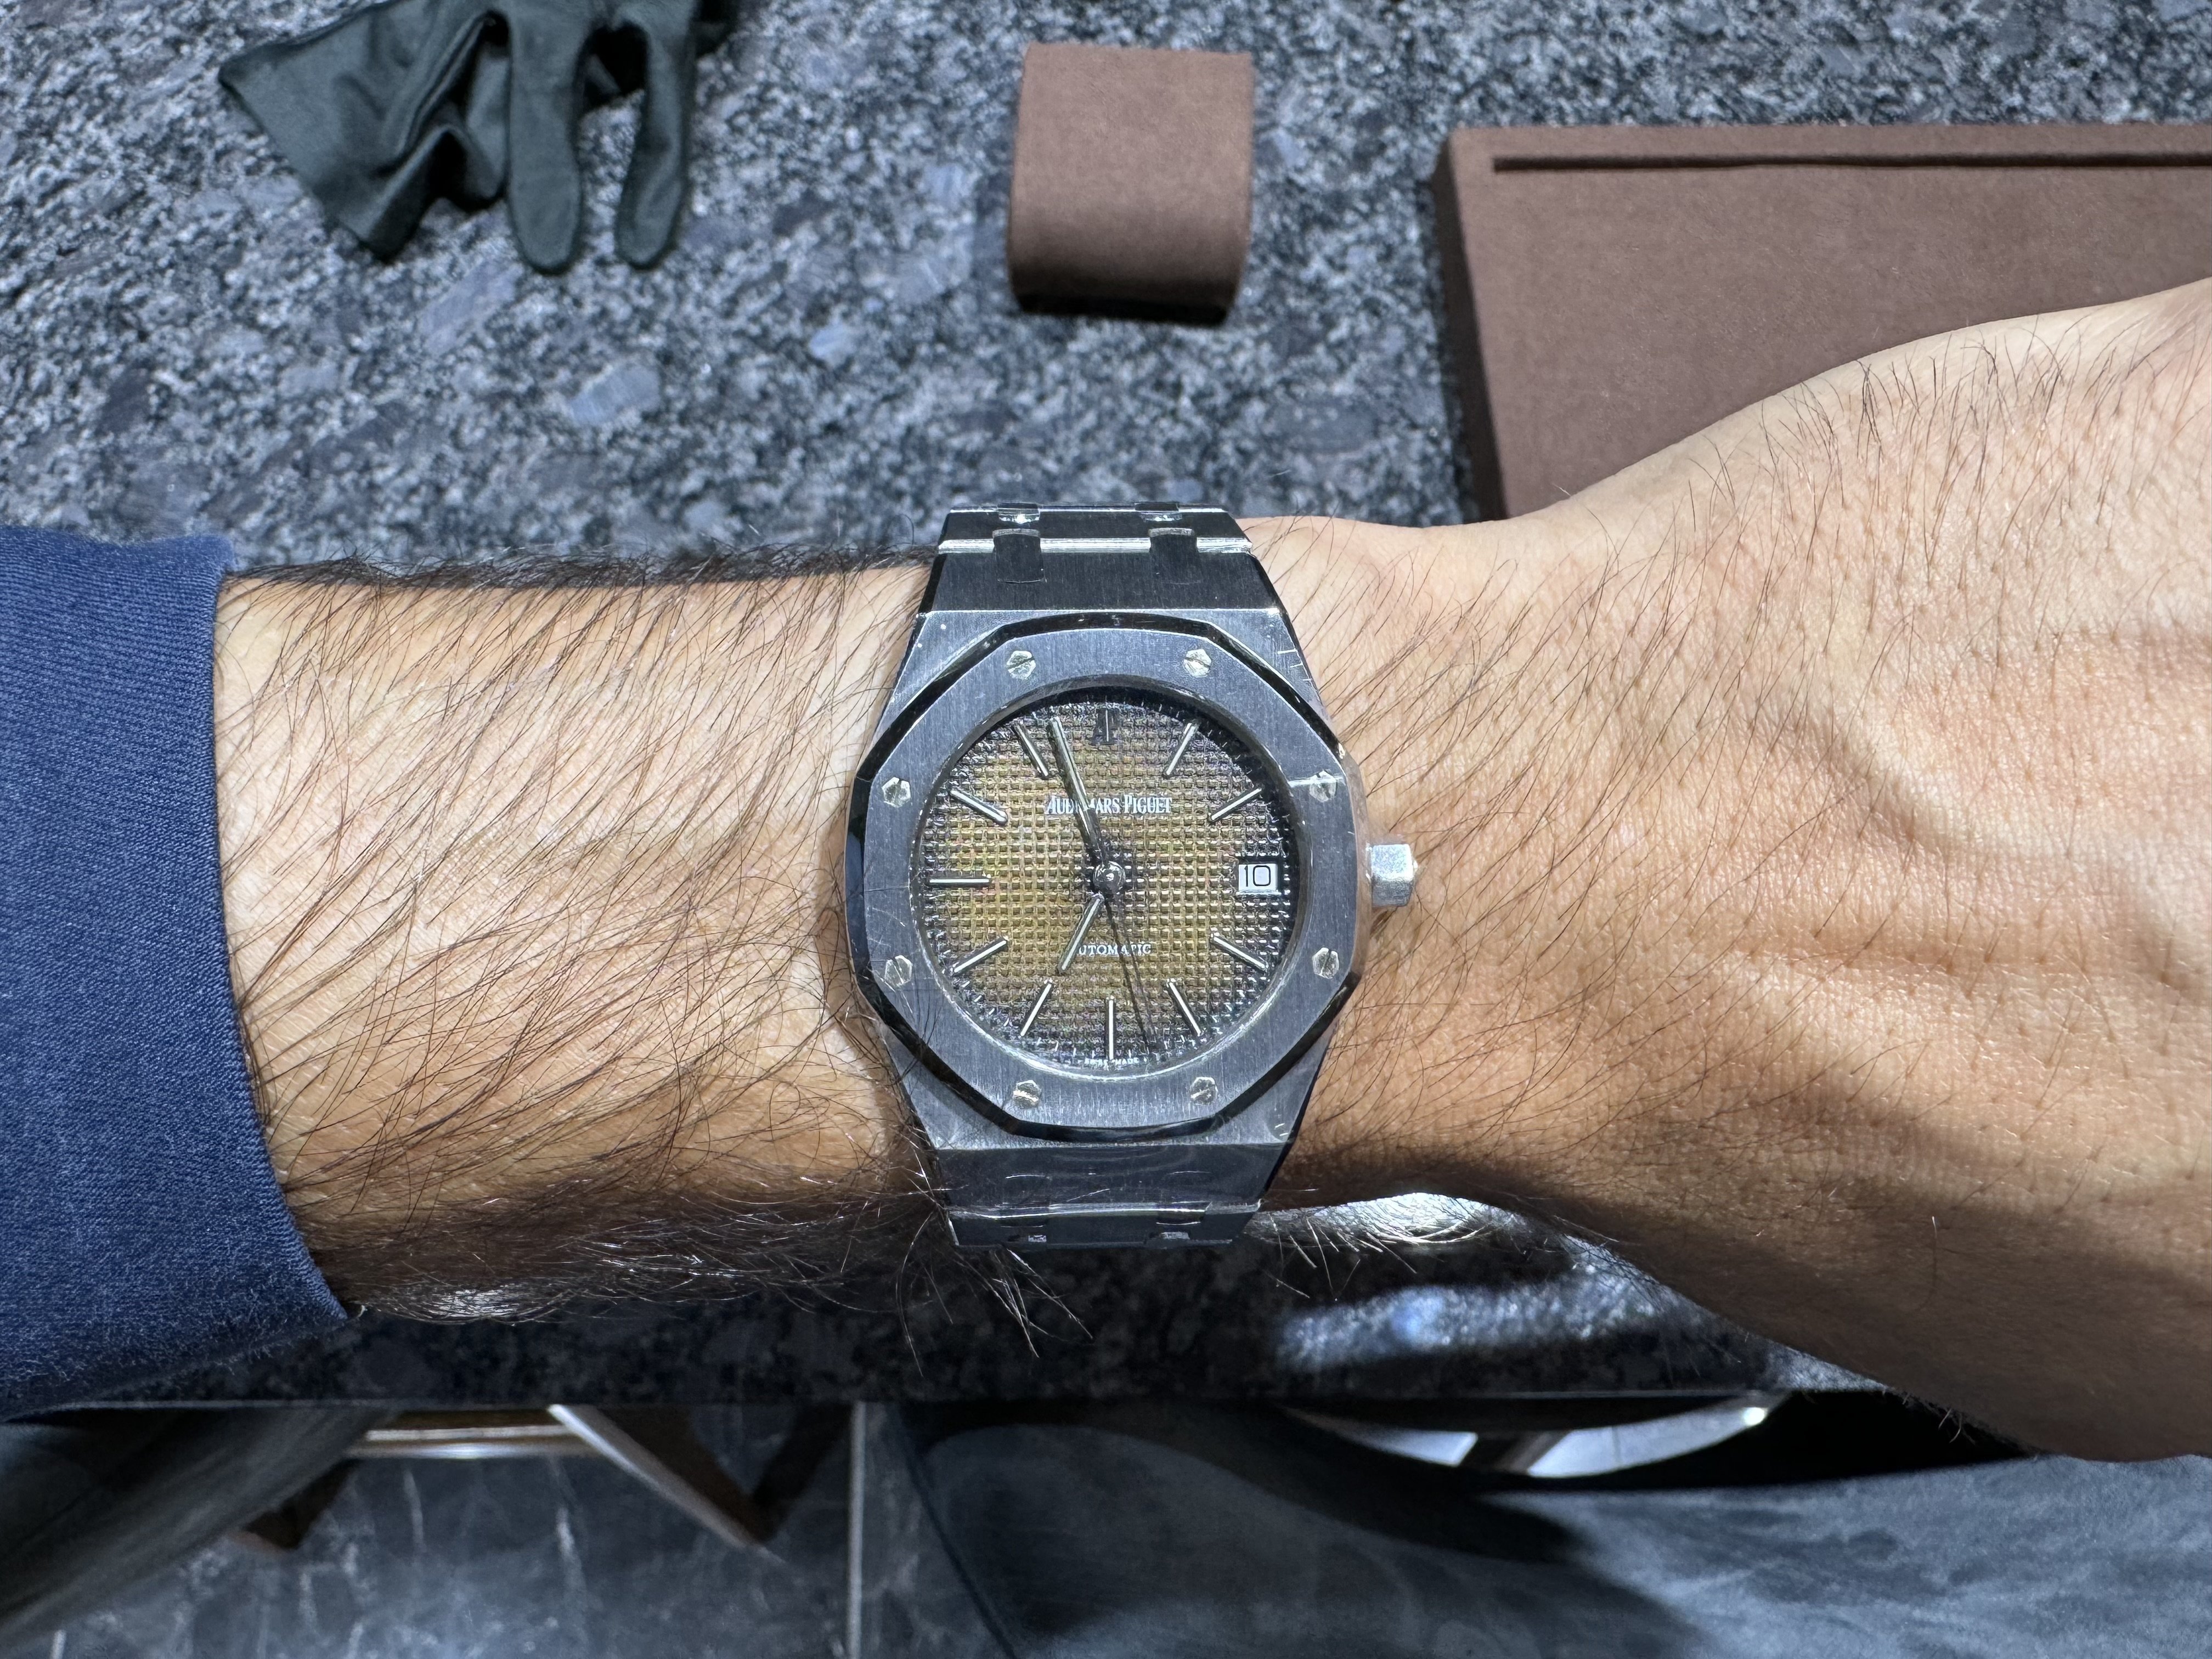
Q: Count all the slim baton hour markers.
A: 10